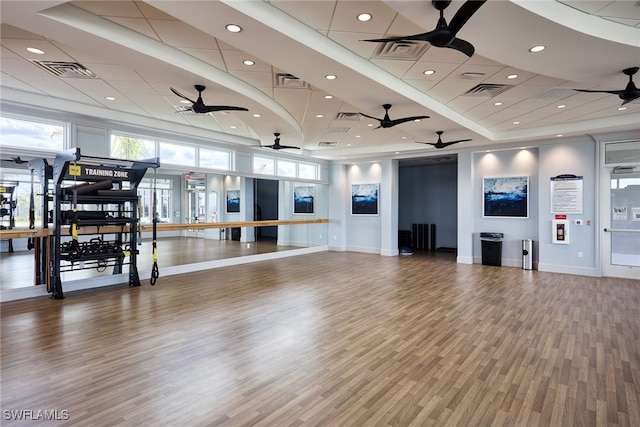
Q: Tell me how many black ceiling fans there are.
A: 6